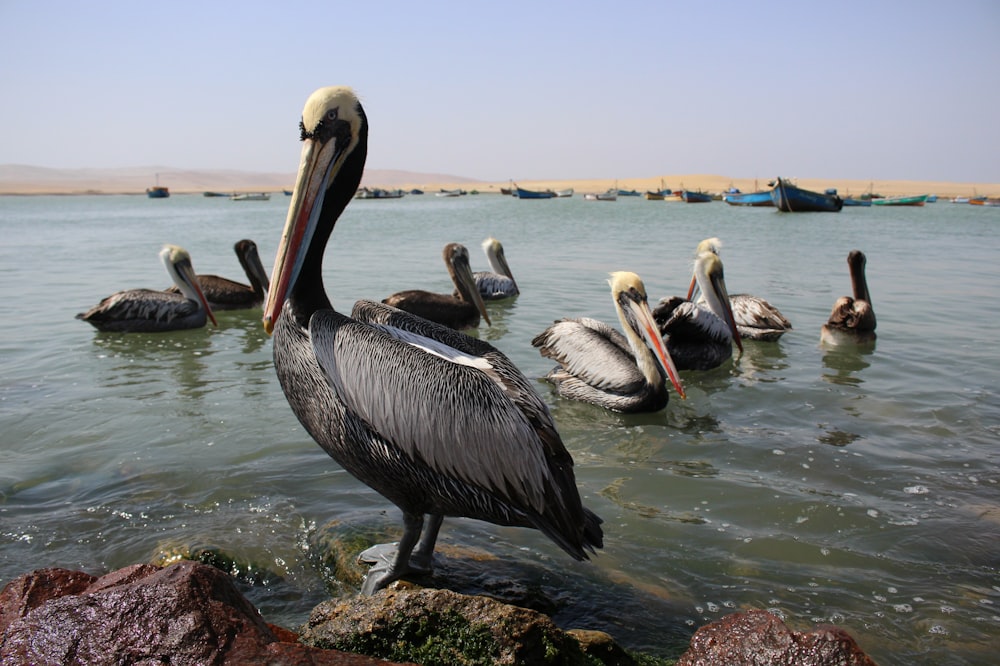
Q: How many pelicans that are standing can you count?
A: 1